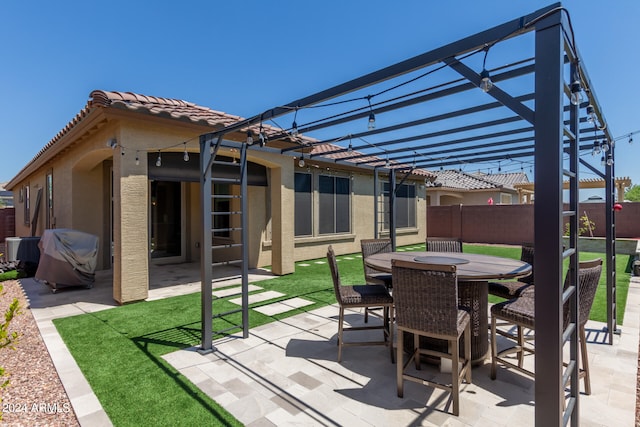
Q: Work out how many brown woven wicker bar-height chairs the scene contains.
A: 6